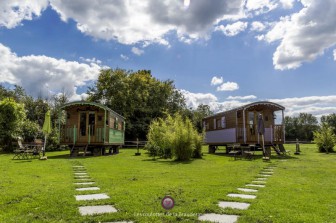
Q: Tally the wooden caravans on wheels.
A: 2